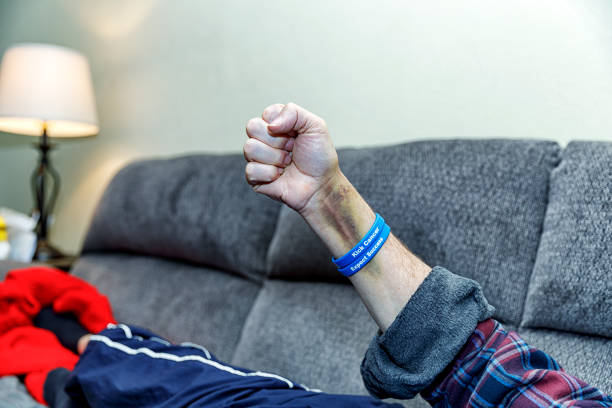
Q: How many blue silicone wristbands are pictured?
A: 2